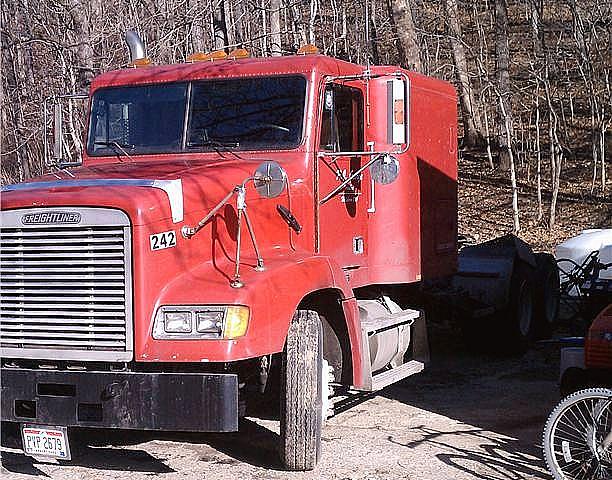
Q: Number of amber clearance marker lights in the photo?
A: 5